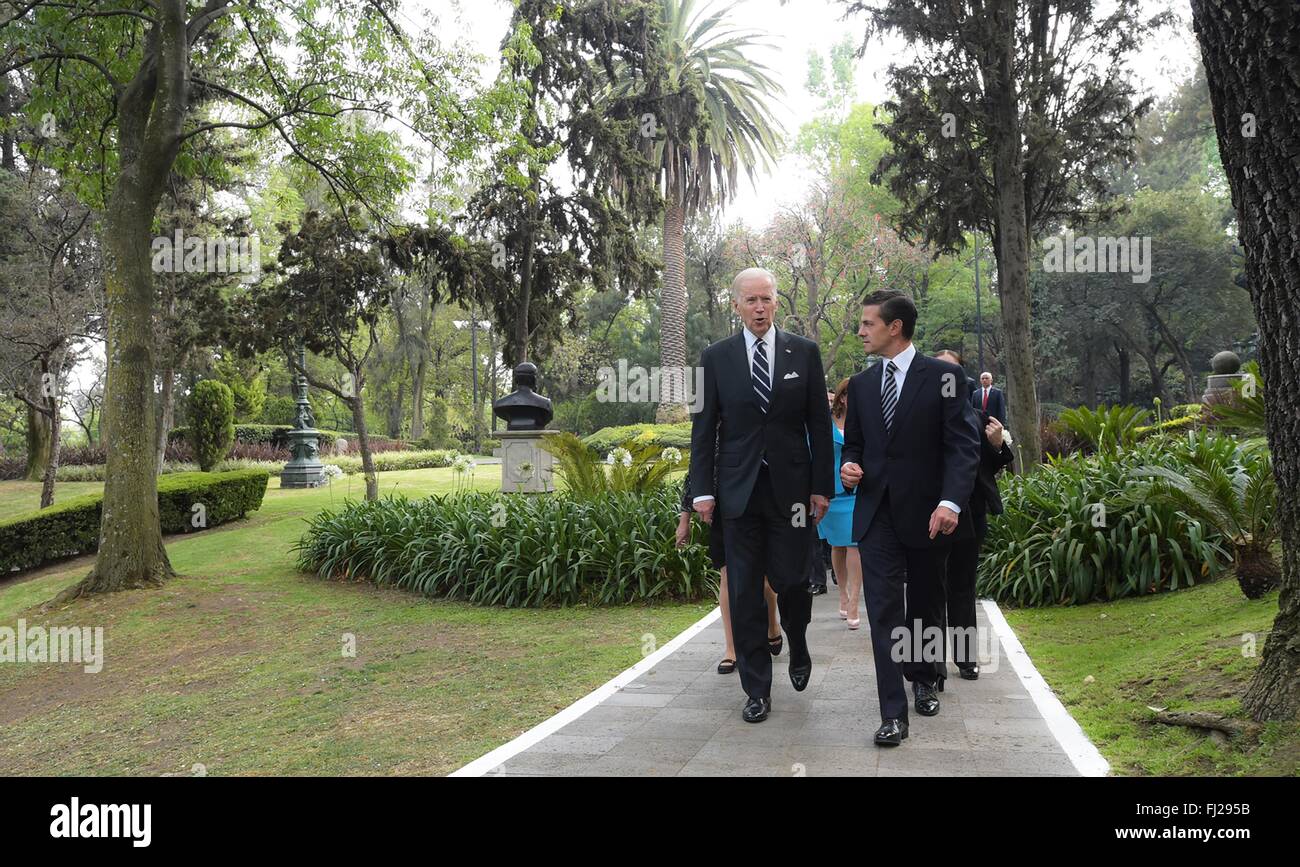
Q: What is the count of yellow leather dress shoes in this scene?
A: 0